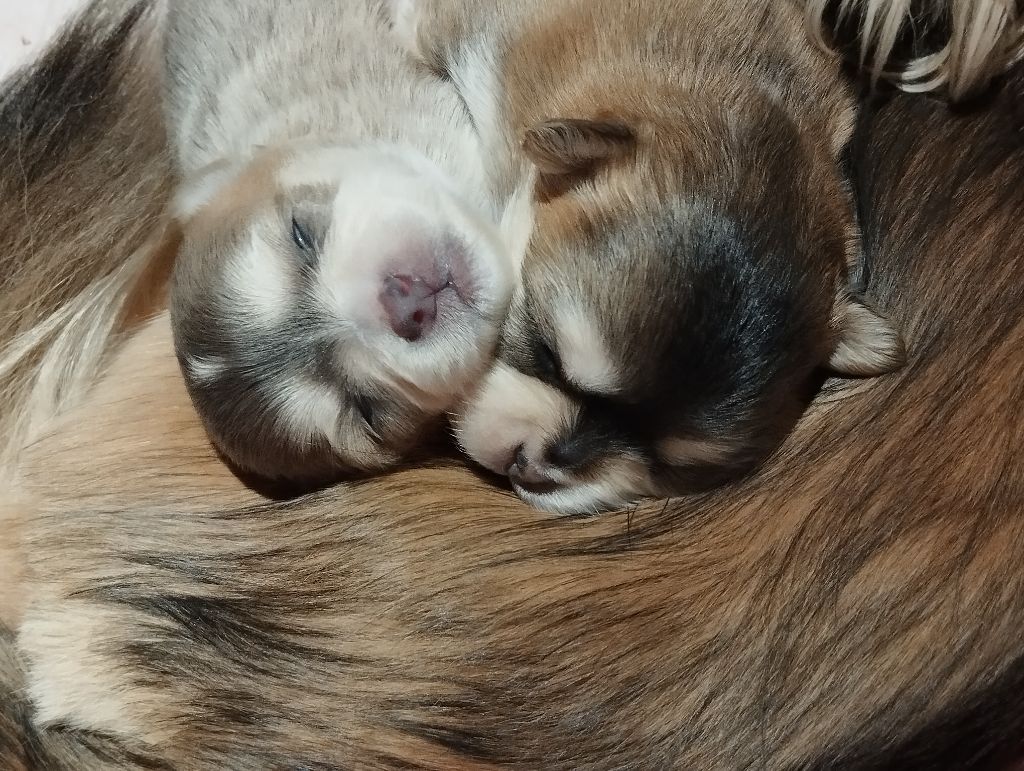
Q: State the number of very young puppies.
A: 2